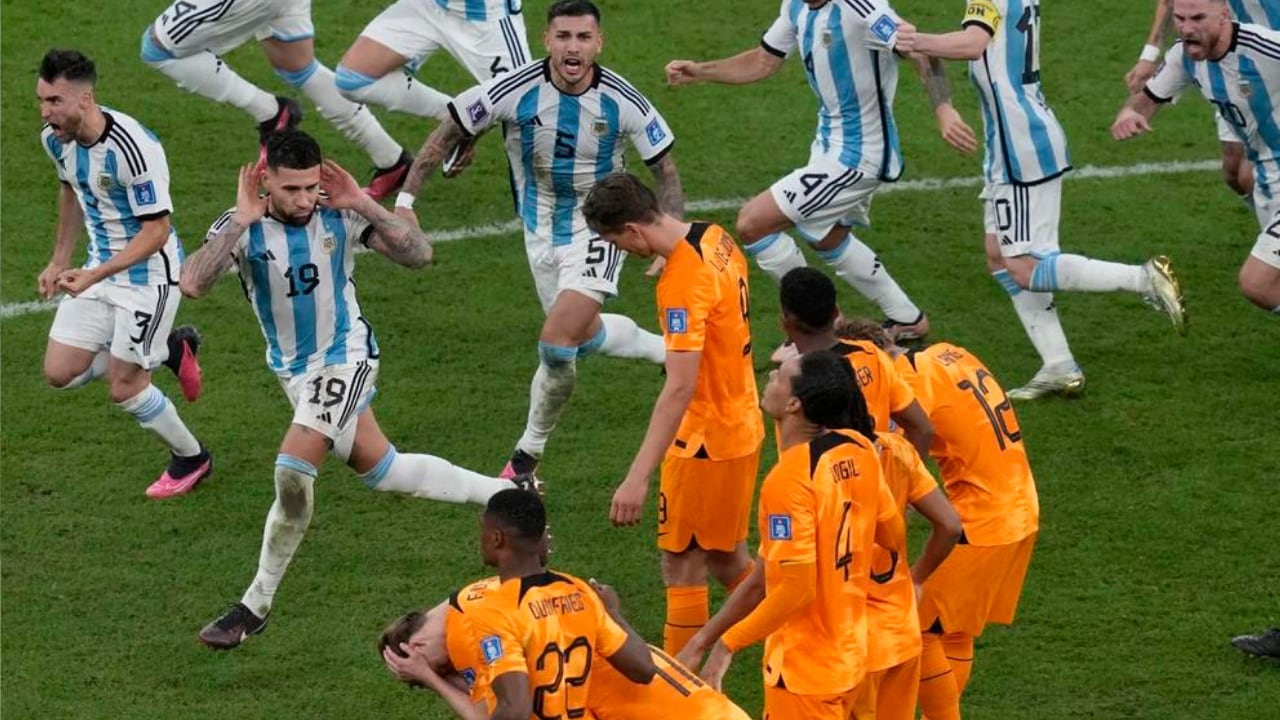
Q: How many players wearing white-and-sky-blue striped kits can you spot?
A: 9